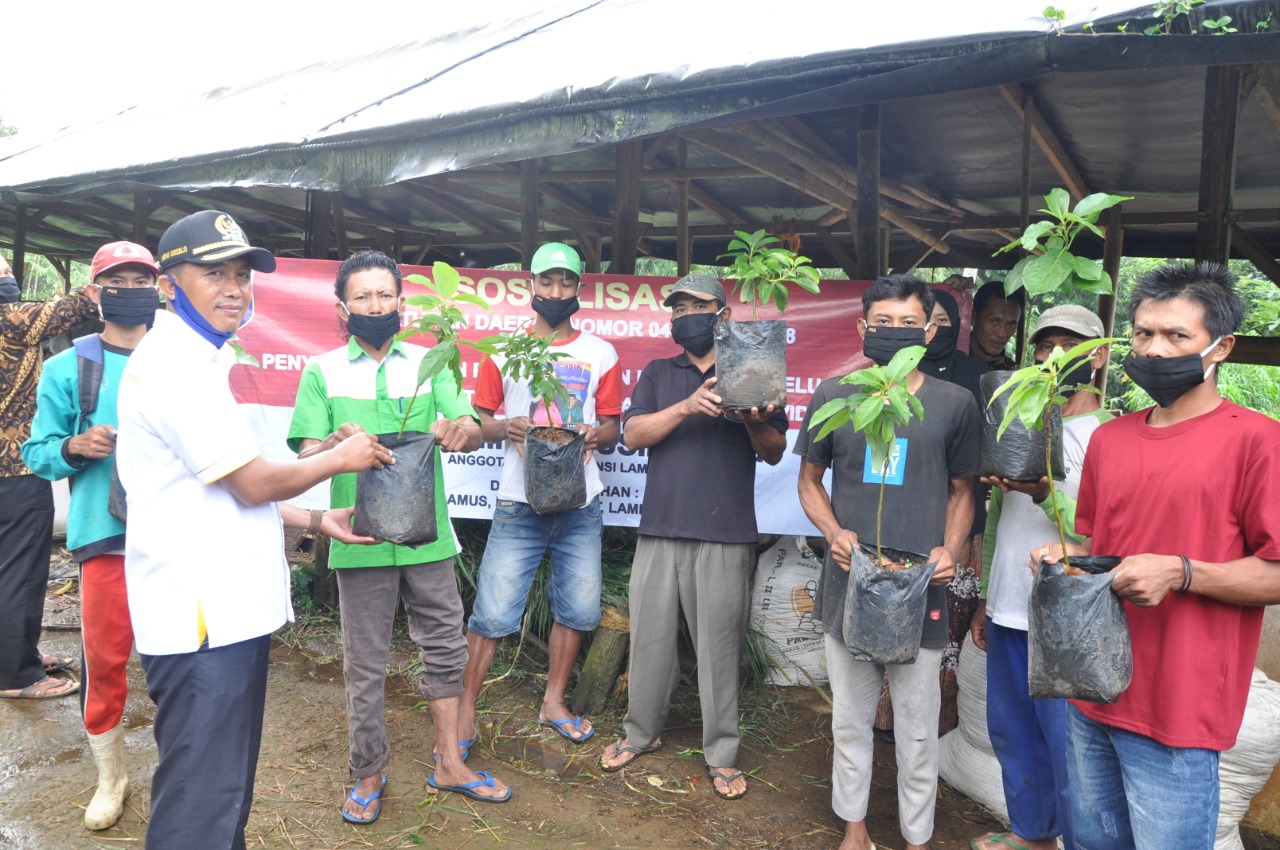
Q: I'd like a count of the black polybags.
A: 7